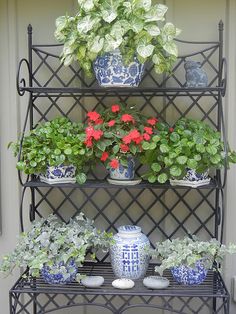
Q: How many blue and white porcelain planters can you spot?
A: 6